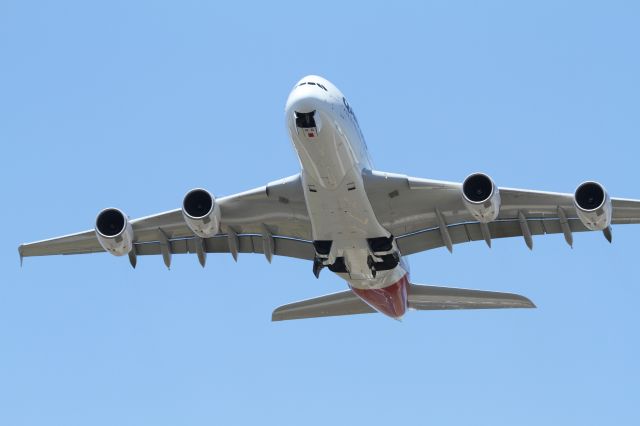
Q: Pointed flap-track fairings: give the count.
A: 10